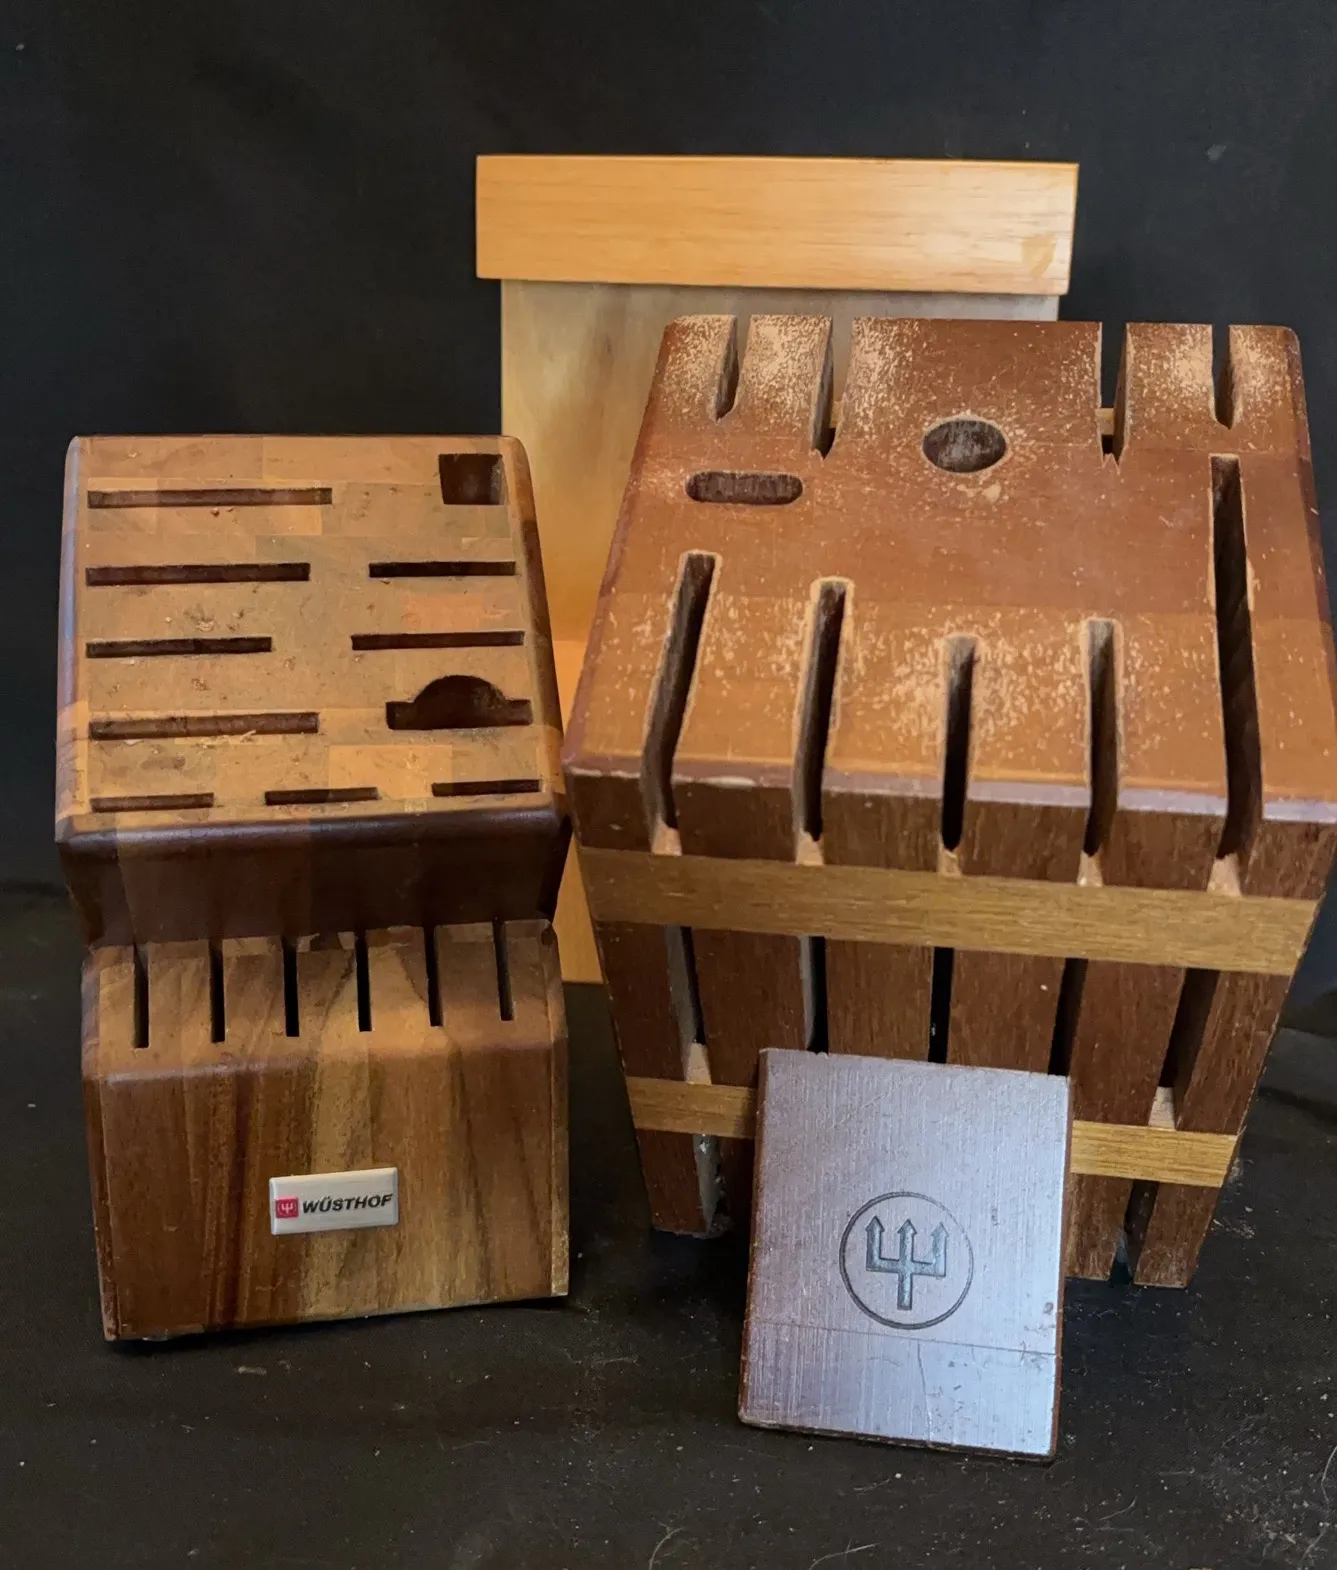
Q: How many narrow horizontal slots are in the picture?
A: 9